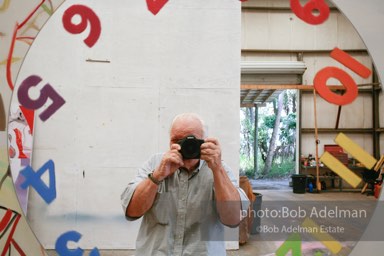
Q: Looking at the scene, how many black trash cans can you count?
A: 1